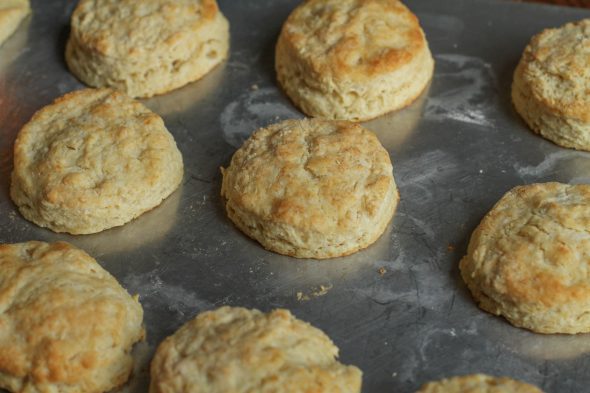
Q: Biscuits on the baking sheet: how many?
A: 10